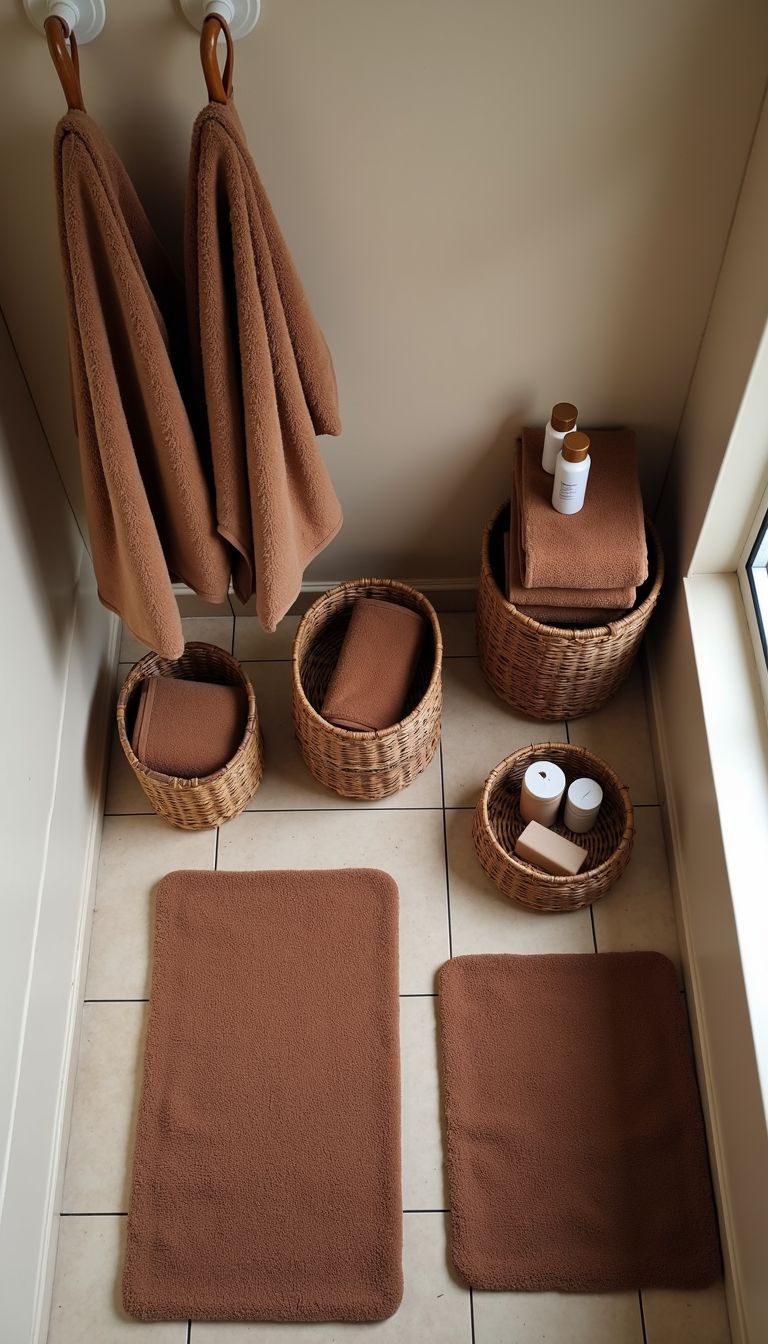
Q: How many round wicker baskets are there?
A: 4